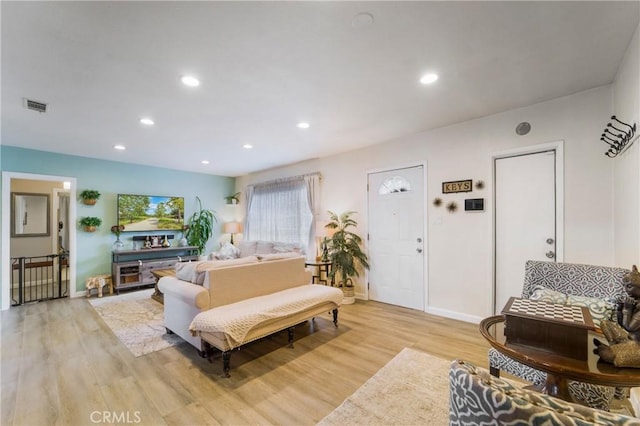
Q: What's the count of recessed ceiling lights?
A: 7